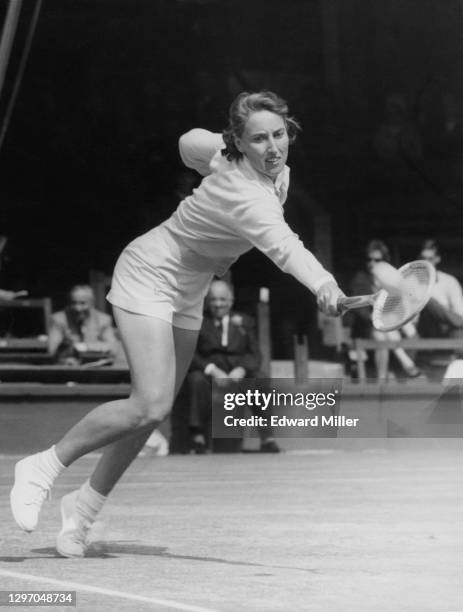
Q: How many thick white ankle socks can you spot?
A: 2